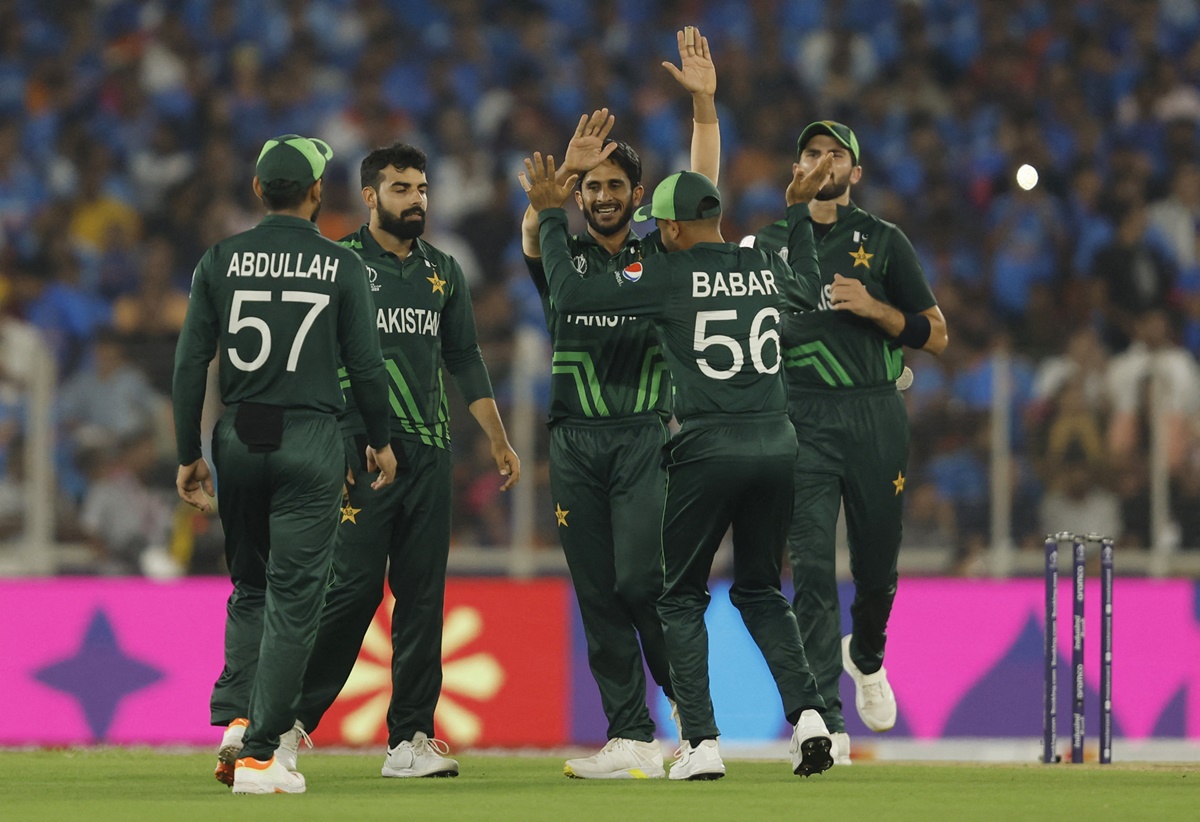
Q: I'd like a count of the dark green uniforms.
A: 5